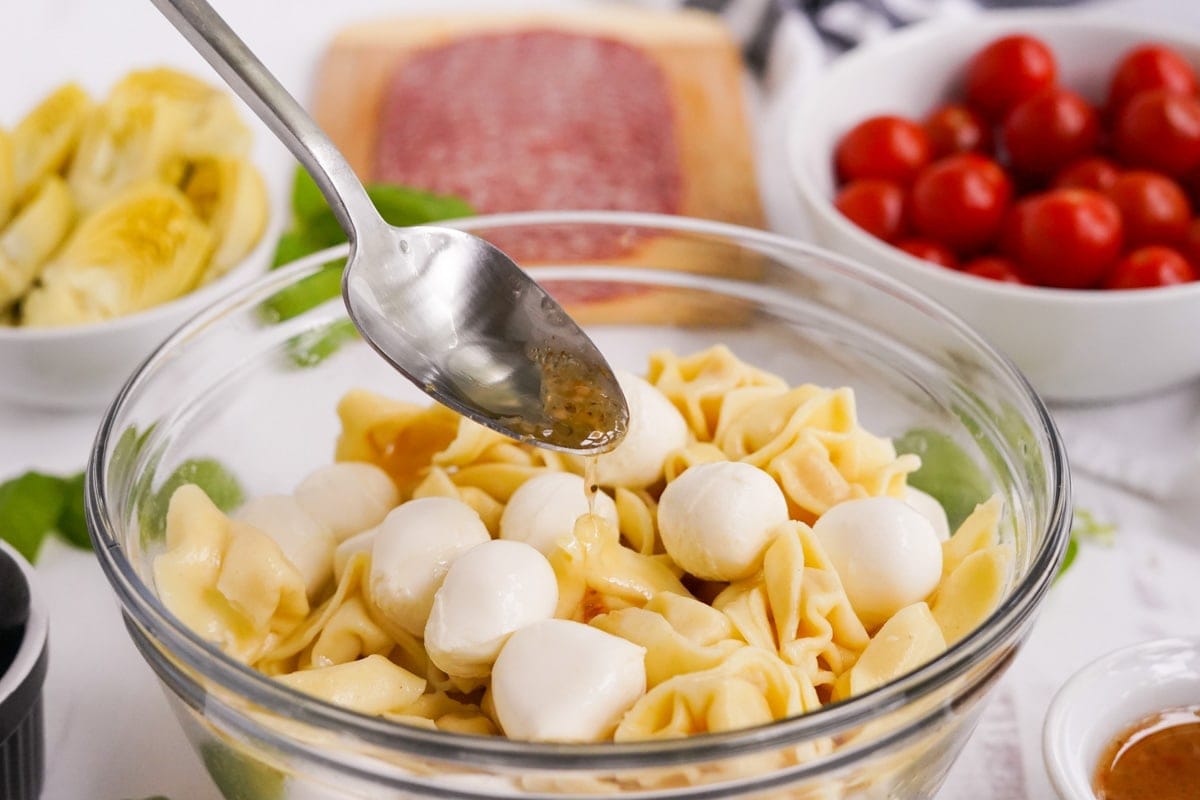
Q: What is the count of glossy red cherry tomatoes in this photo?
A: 15